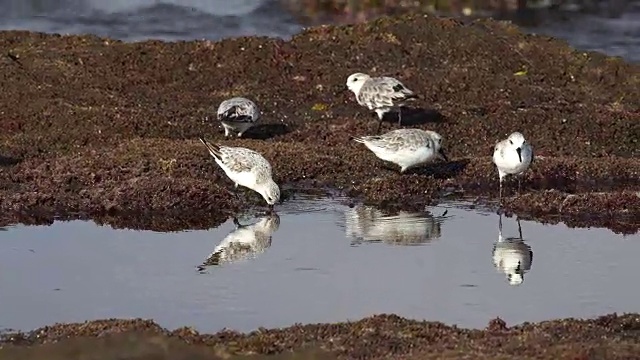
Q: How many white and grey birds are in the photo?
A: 5